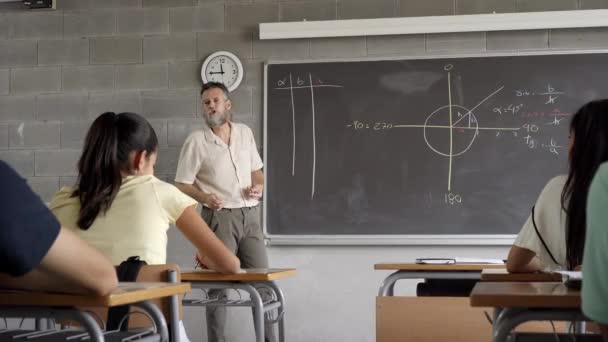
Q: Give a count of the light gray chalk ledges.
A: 1